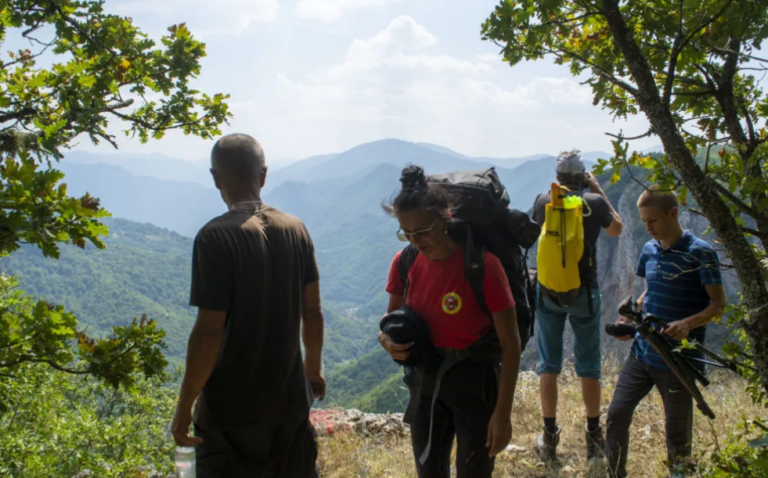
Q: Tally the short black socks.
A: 2